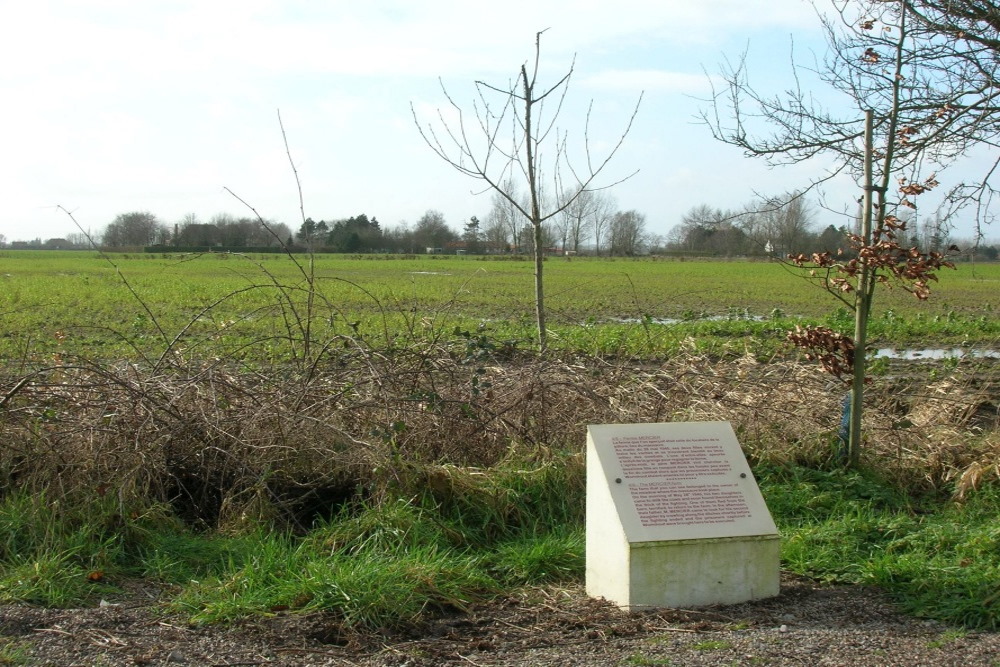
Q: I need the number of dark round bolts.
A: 2